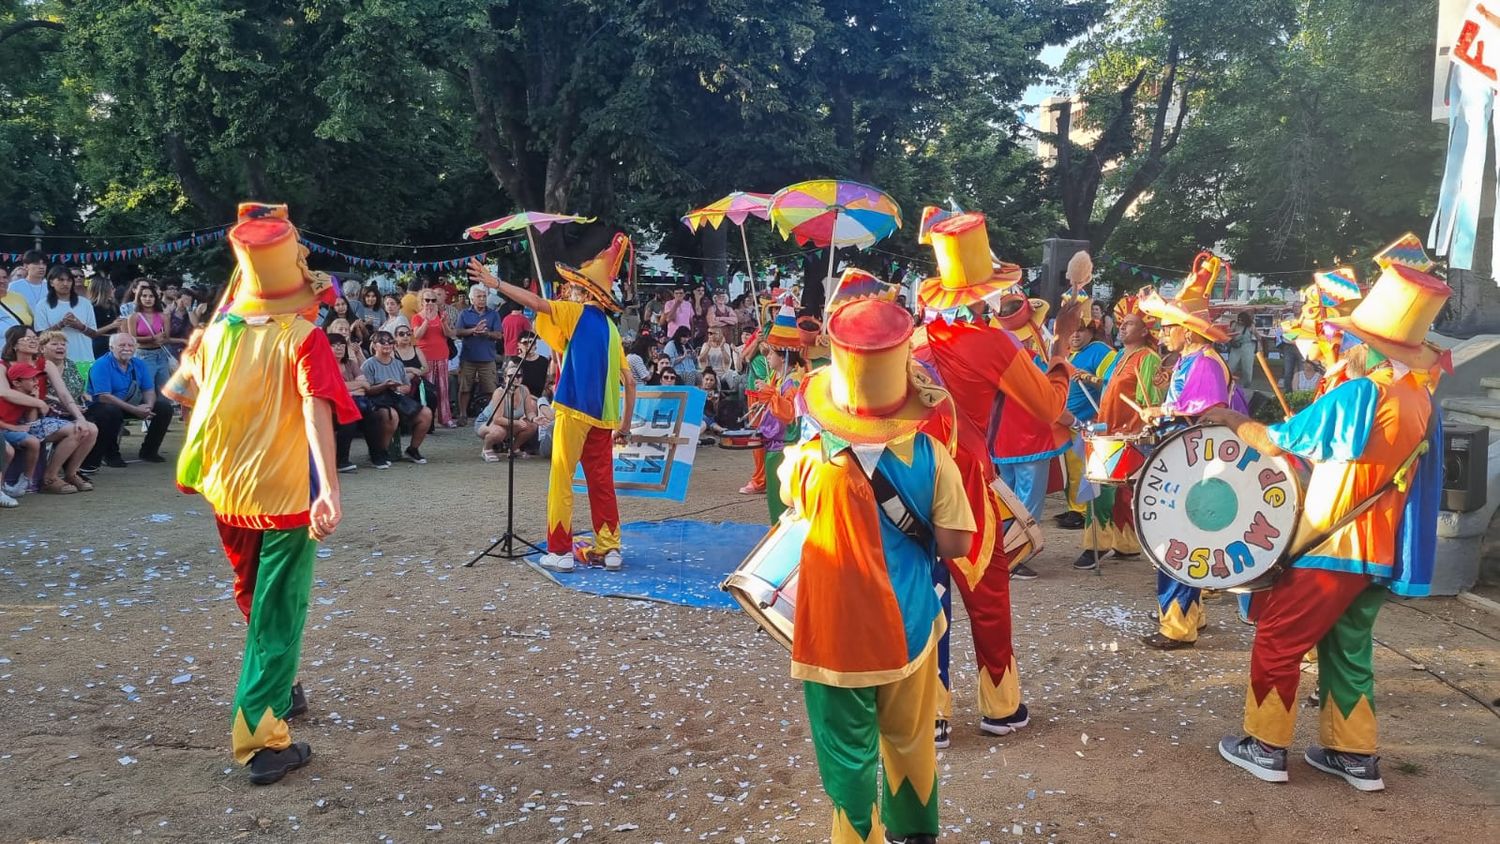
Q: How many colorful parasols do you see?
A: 3